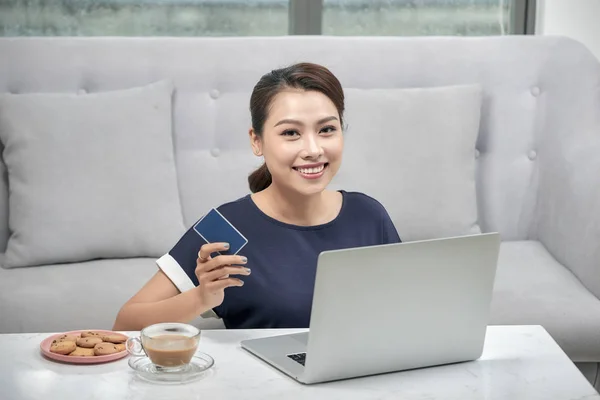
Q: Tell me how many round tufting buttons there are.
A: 6